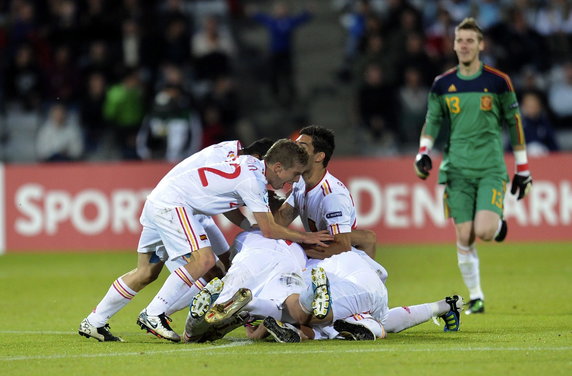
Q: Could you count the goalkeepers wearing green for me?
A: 1